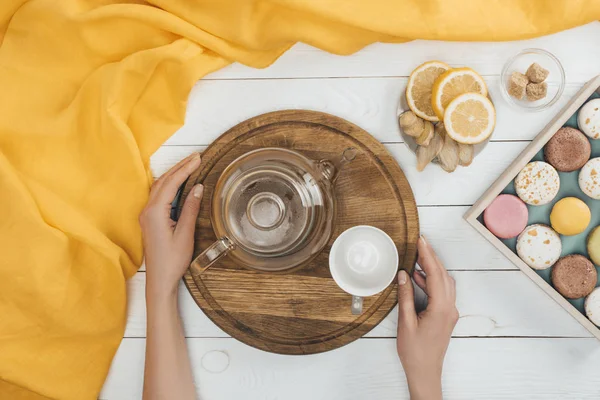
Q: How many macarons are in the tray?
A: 10